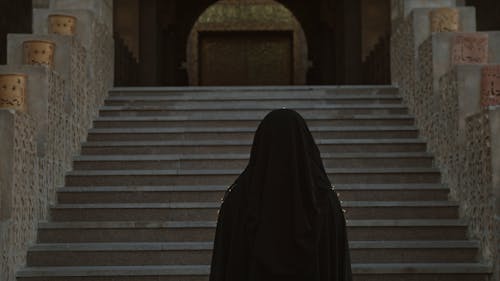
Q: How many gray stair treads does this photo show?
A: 13